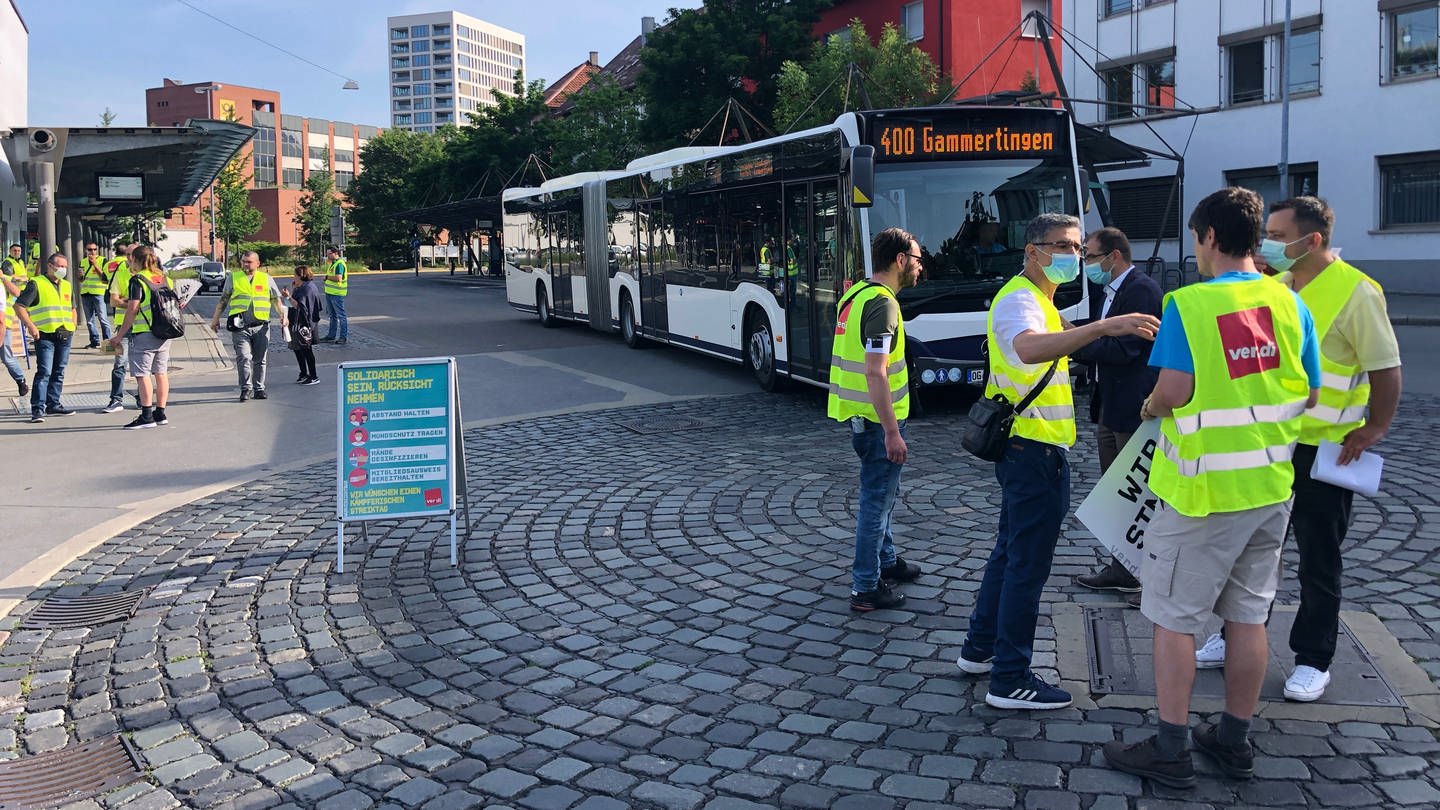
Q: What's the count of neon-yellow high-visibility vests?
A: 14